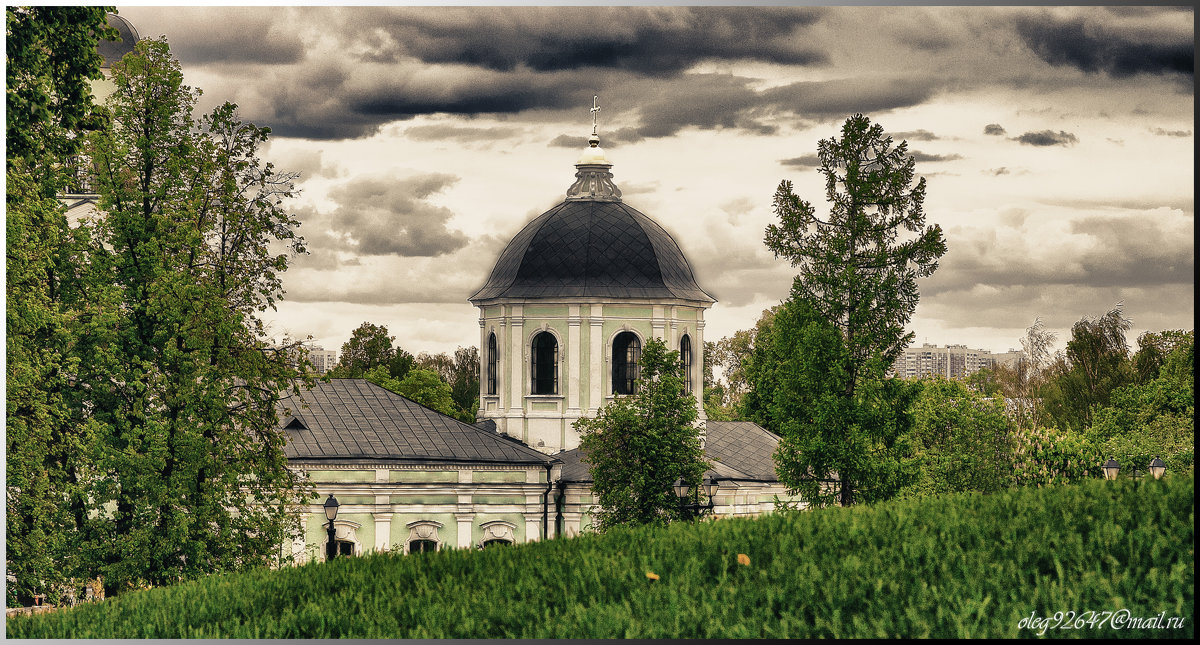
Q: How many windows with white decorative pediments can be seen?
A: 3